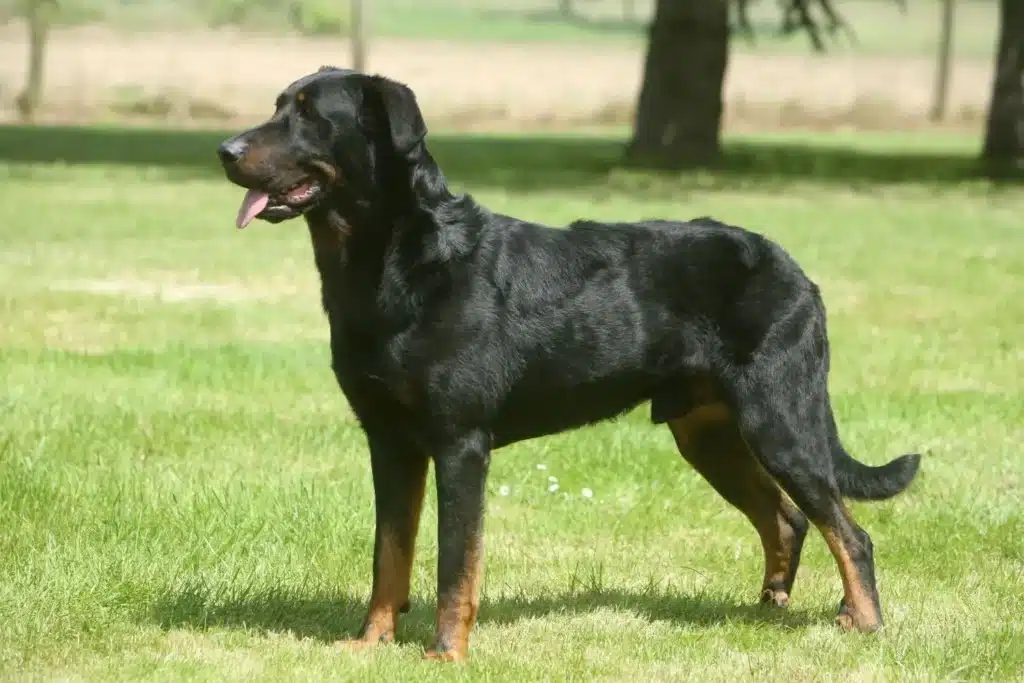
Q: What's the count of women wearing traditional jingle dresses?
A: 0